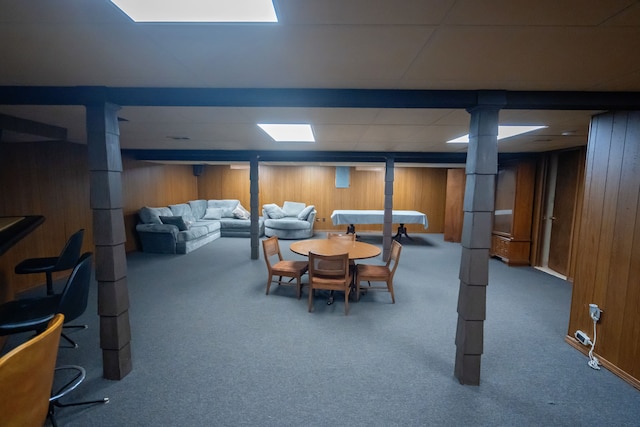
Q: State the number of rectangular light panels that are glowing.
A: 3